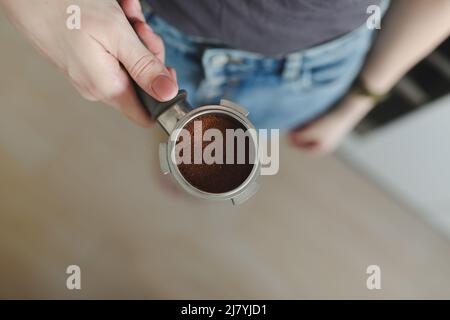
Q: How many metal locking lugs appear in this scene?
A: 3